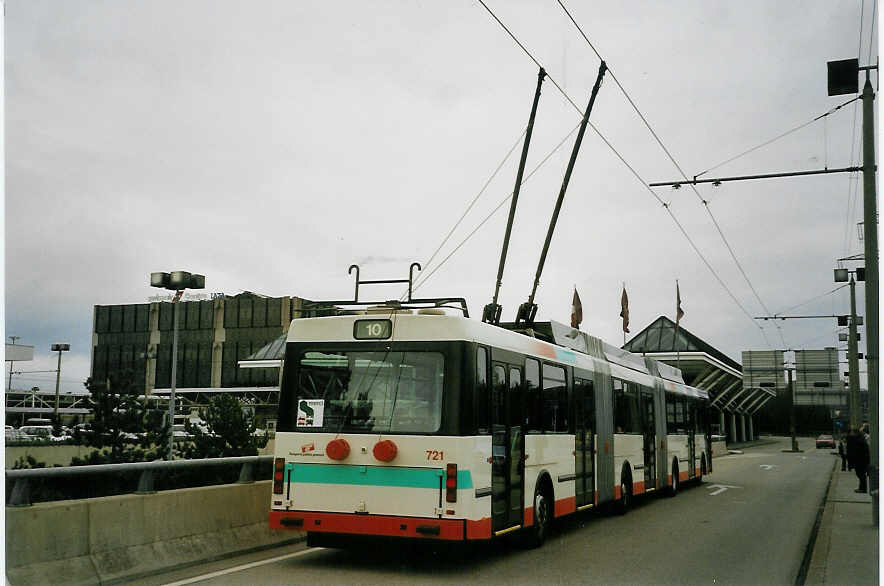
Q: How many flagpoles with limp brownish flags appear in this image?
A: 3